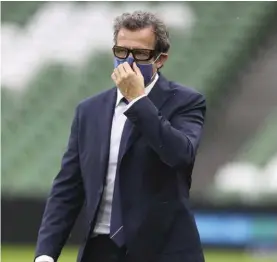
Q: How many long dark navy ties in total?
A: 1